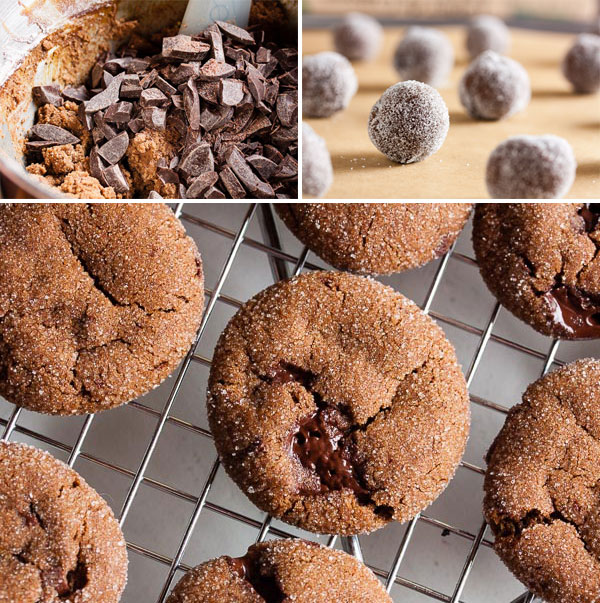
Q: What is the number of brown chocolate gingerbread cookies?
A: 7